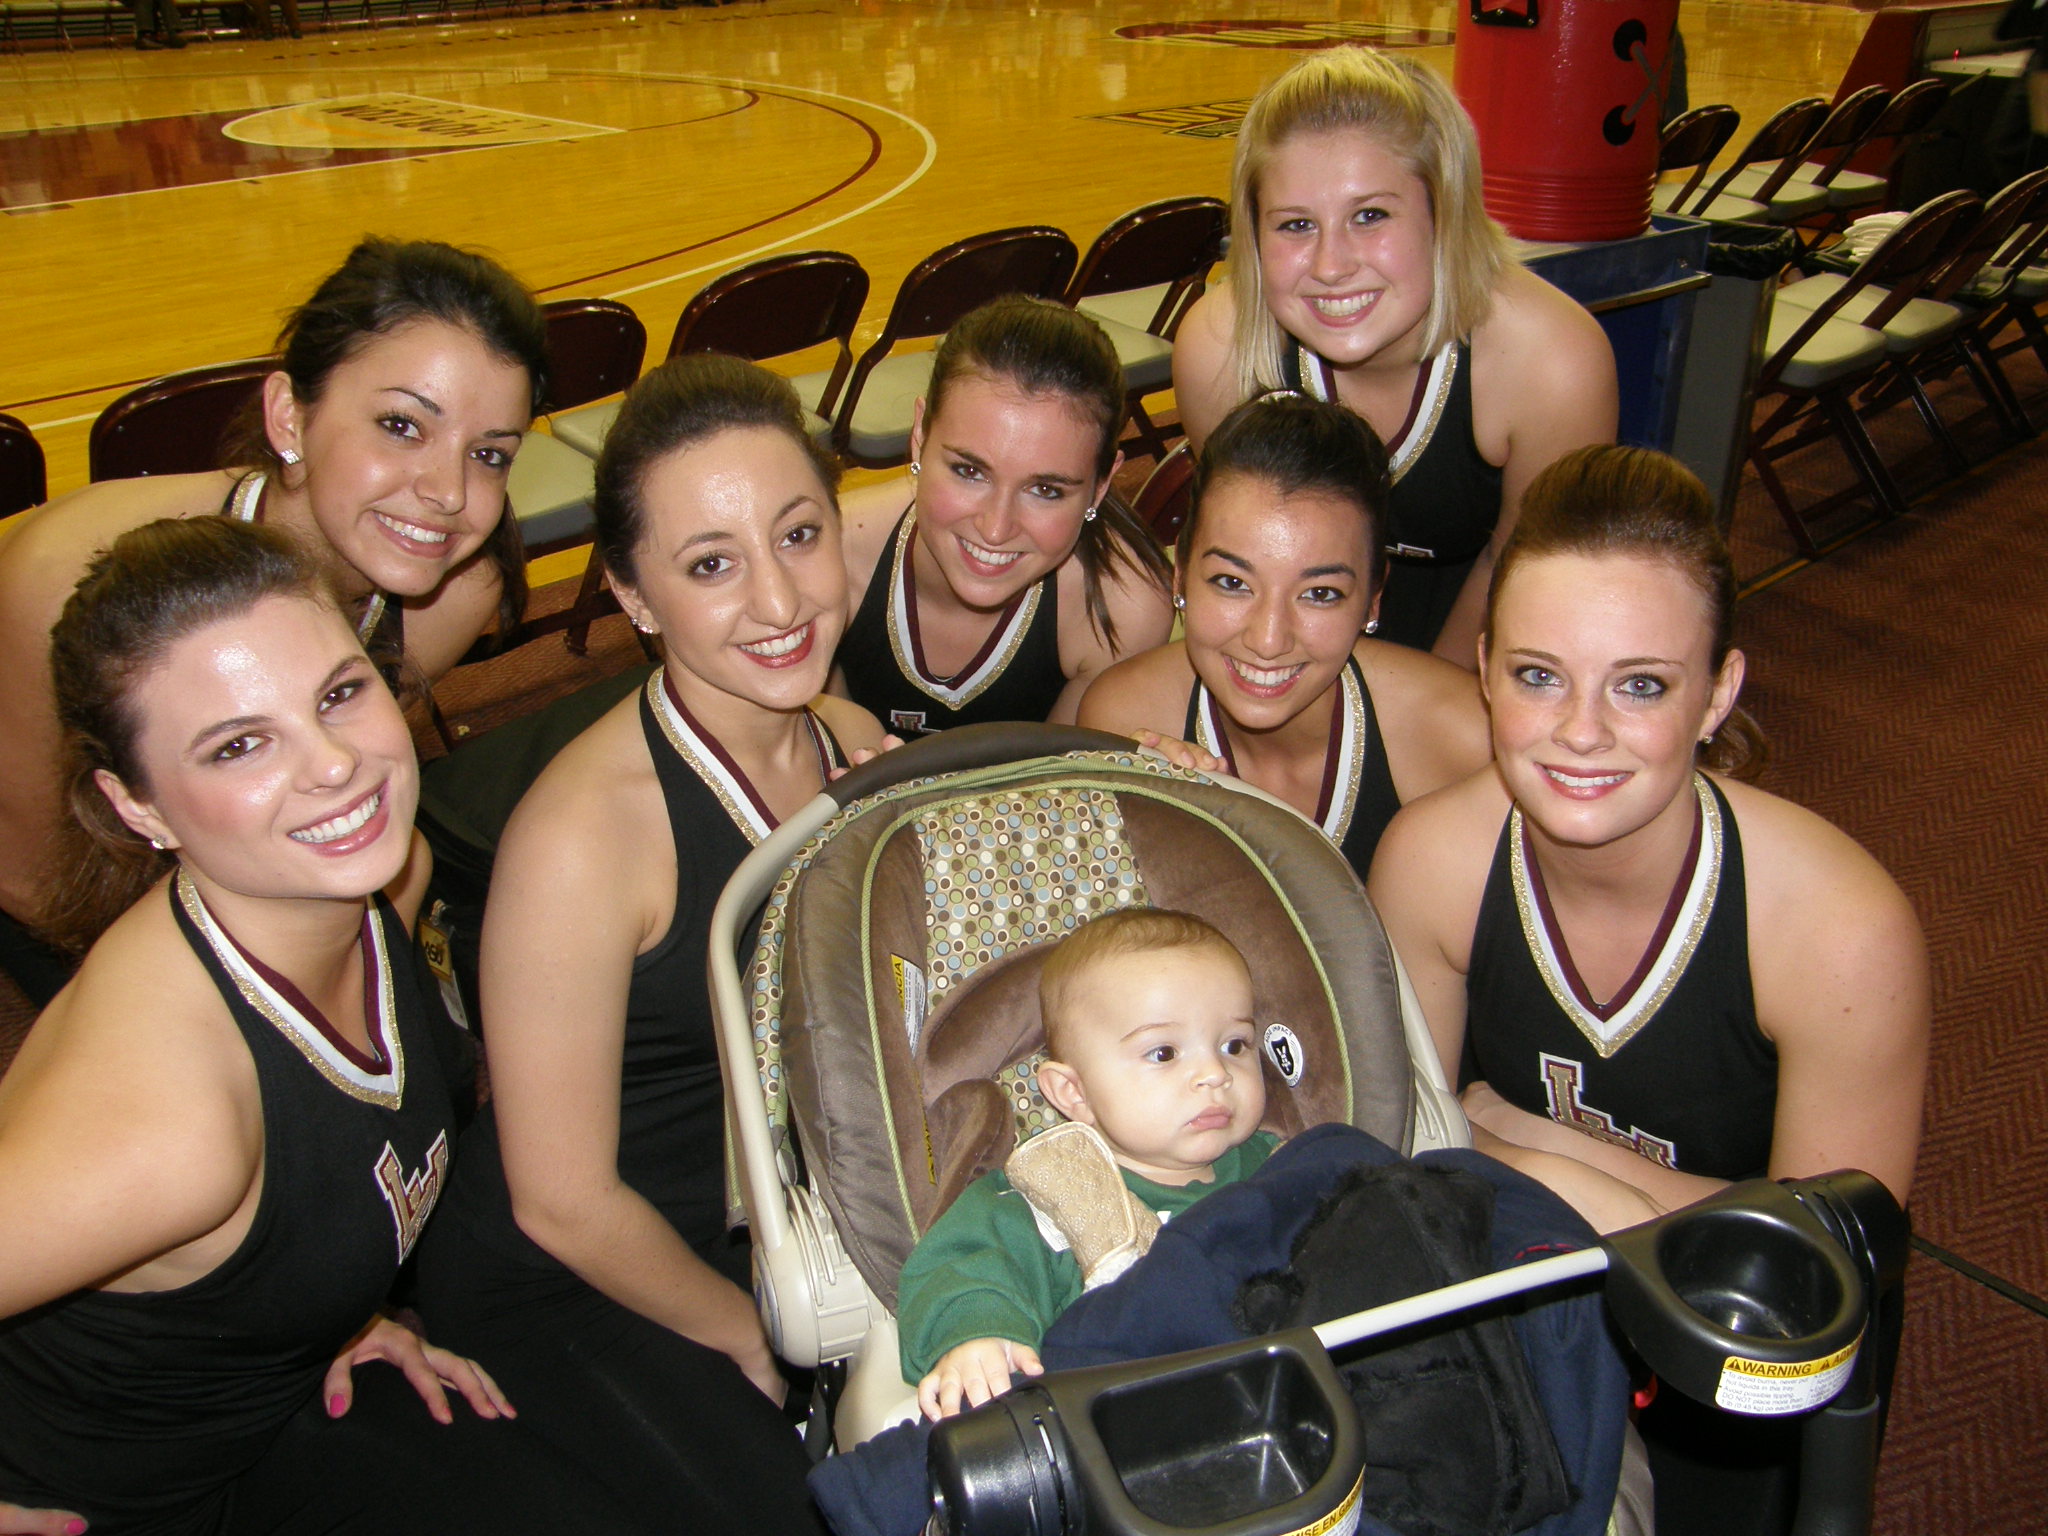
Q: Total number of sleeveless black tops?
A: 7